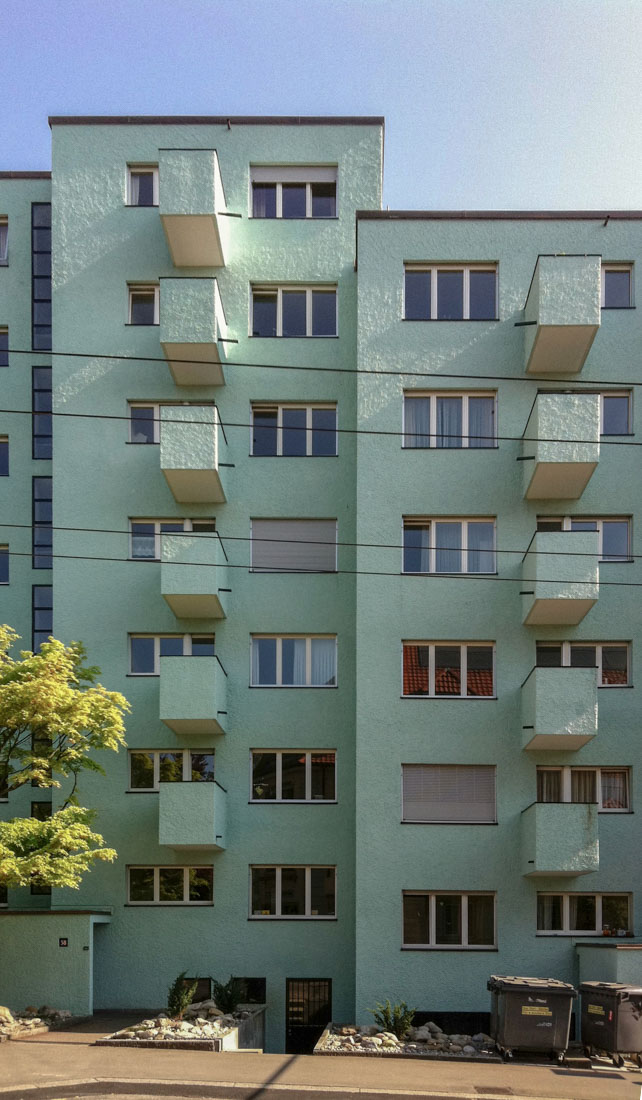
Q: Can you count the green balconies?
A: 11